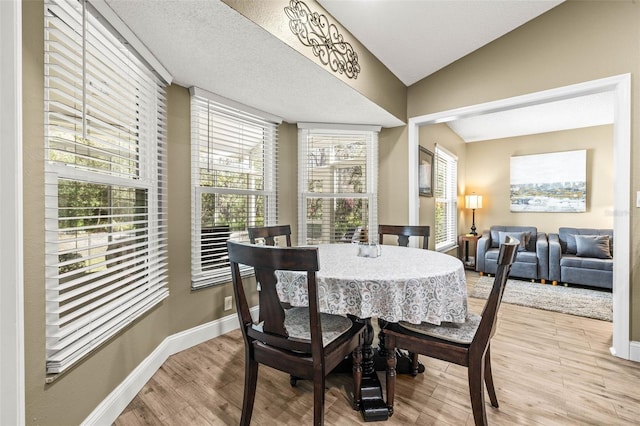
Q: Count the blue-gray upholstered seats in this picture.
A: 2